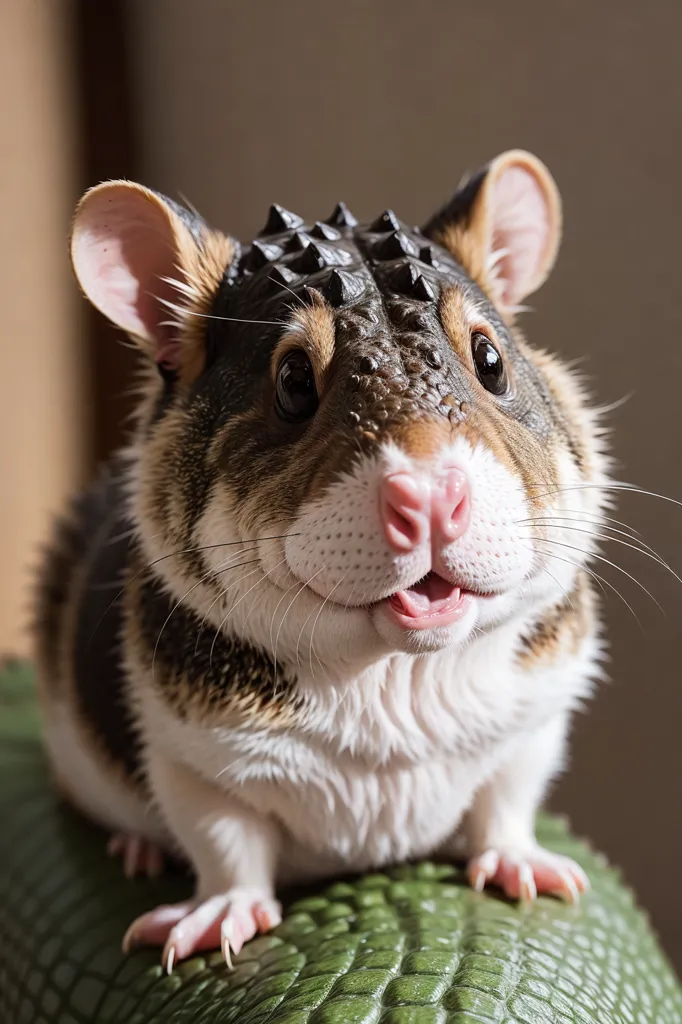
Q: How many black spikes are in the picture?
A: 13